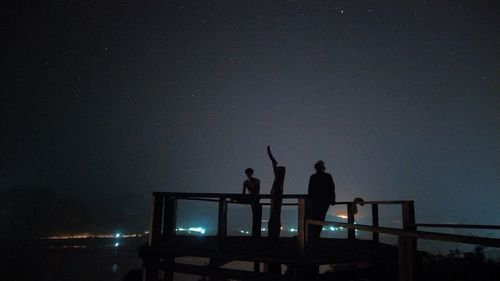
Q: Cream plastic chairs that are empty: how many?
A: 0